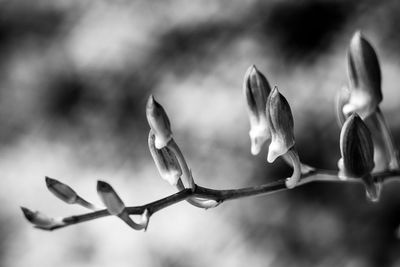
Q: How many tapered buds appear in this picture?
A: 9